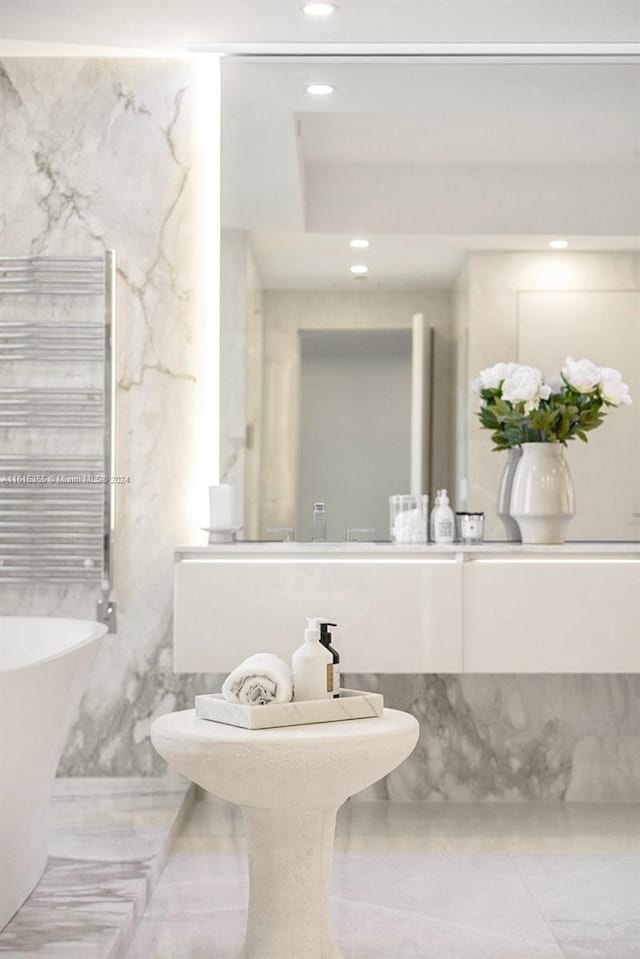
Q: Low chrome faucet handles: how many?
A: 2